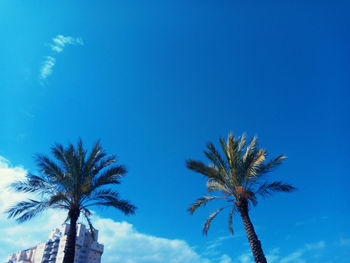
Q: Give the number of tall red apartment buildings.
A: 0